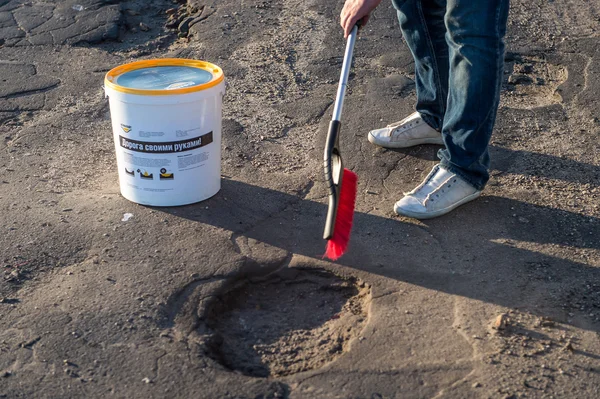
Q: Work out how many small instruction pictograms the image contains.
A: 3